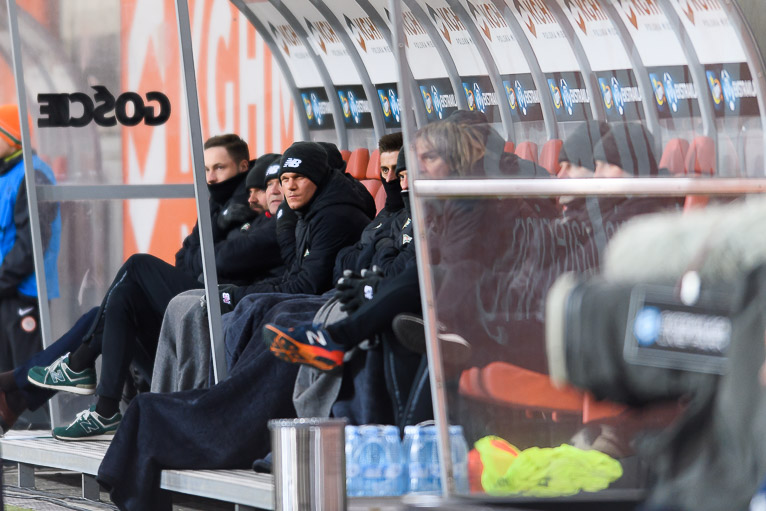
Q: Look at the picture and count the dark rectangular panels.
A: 10